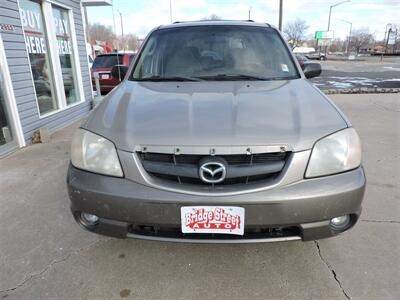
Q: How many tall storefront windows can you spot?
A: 2